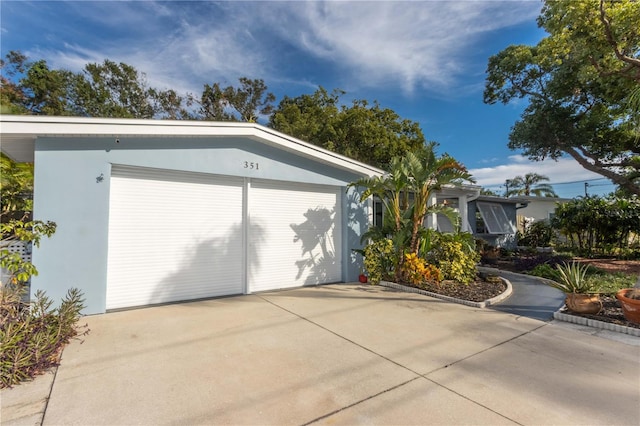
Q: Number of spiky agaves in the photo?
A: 1